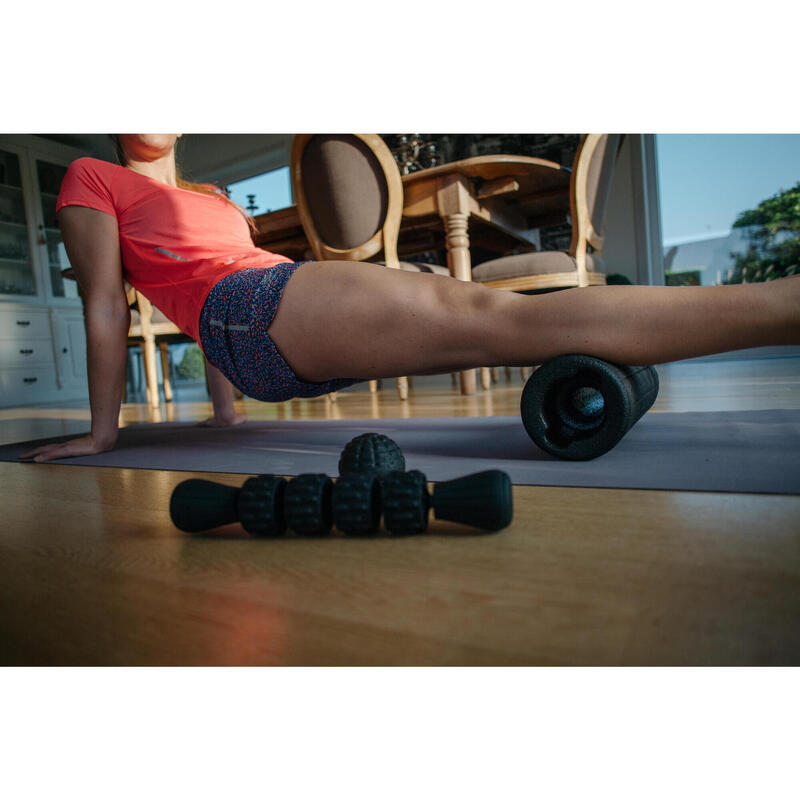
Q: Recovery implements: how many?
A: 3